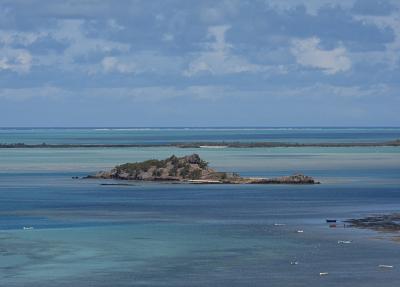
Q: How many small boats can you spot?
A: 9